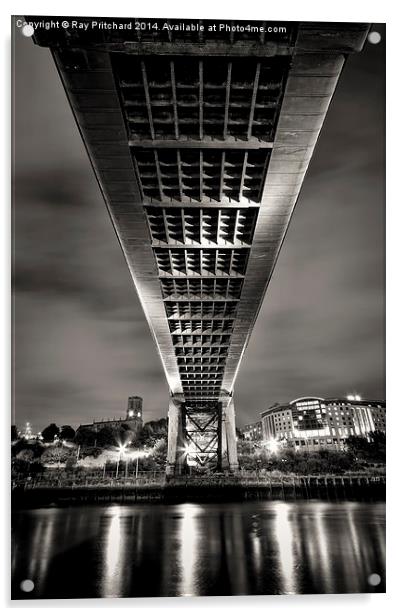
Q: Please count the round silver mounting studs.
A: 4